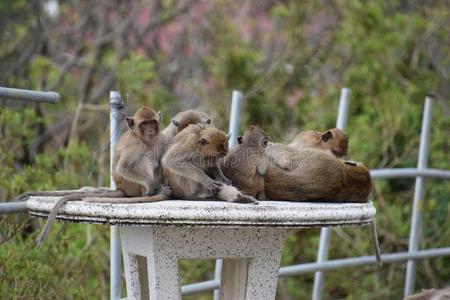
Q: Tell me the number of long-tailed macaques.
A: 6